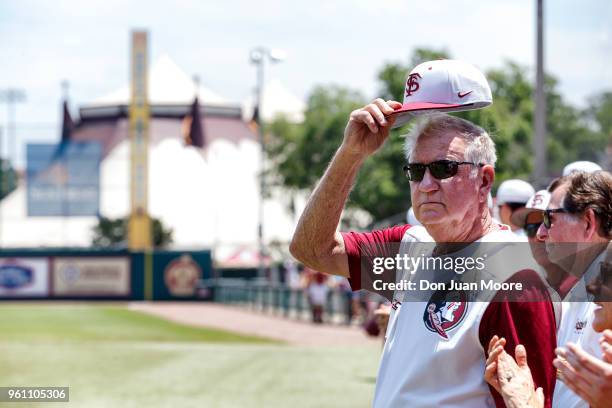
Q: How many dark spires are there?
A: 3